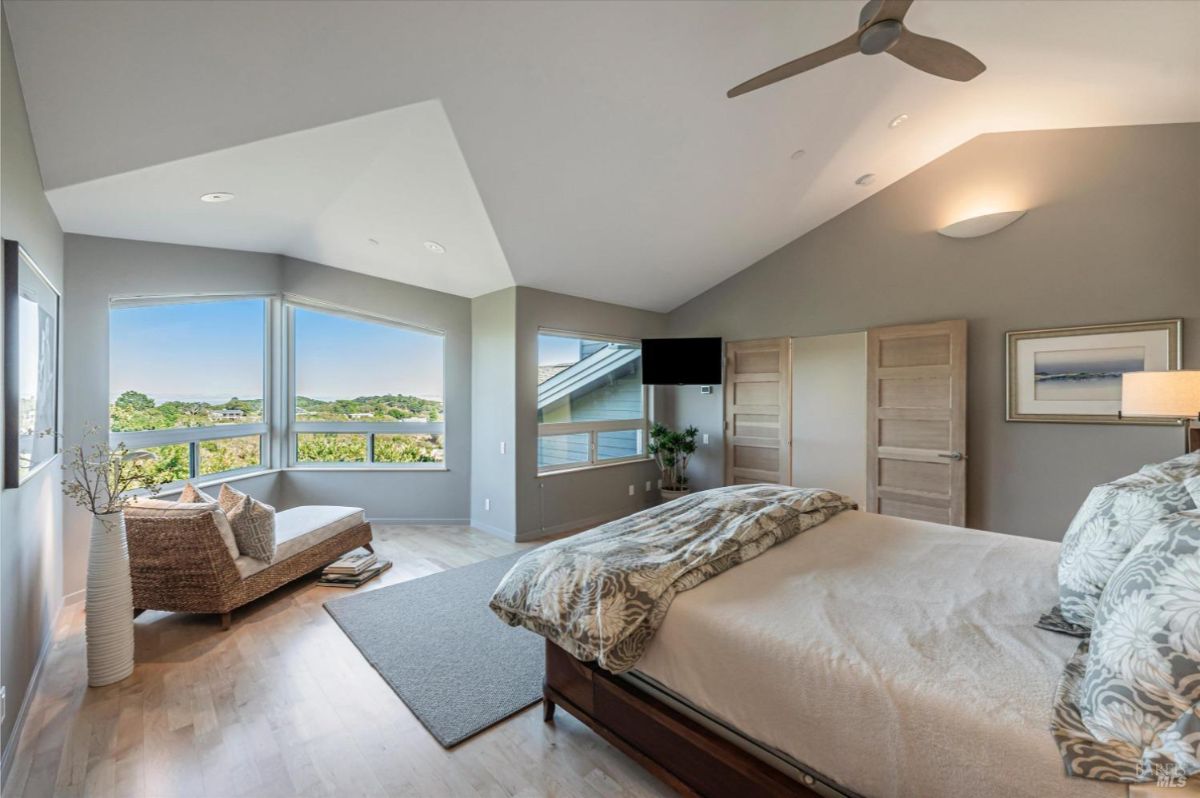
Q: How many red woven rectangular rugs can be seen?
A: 0